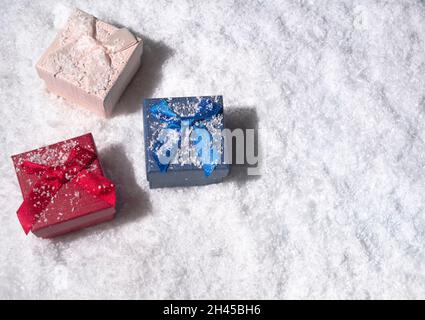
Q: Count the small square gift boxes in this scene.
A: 3